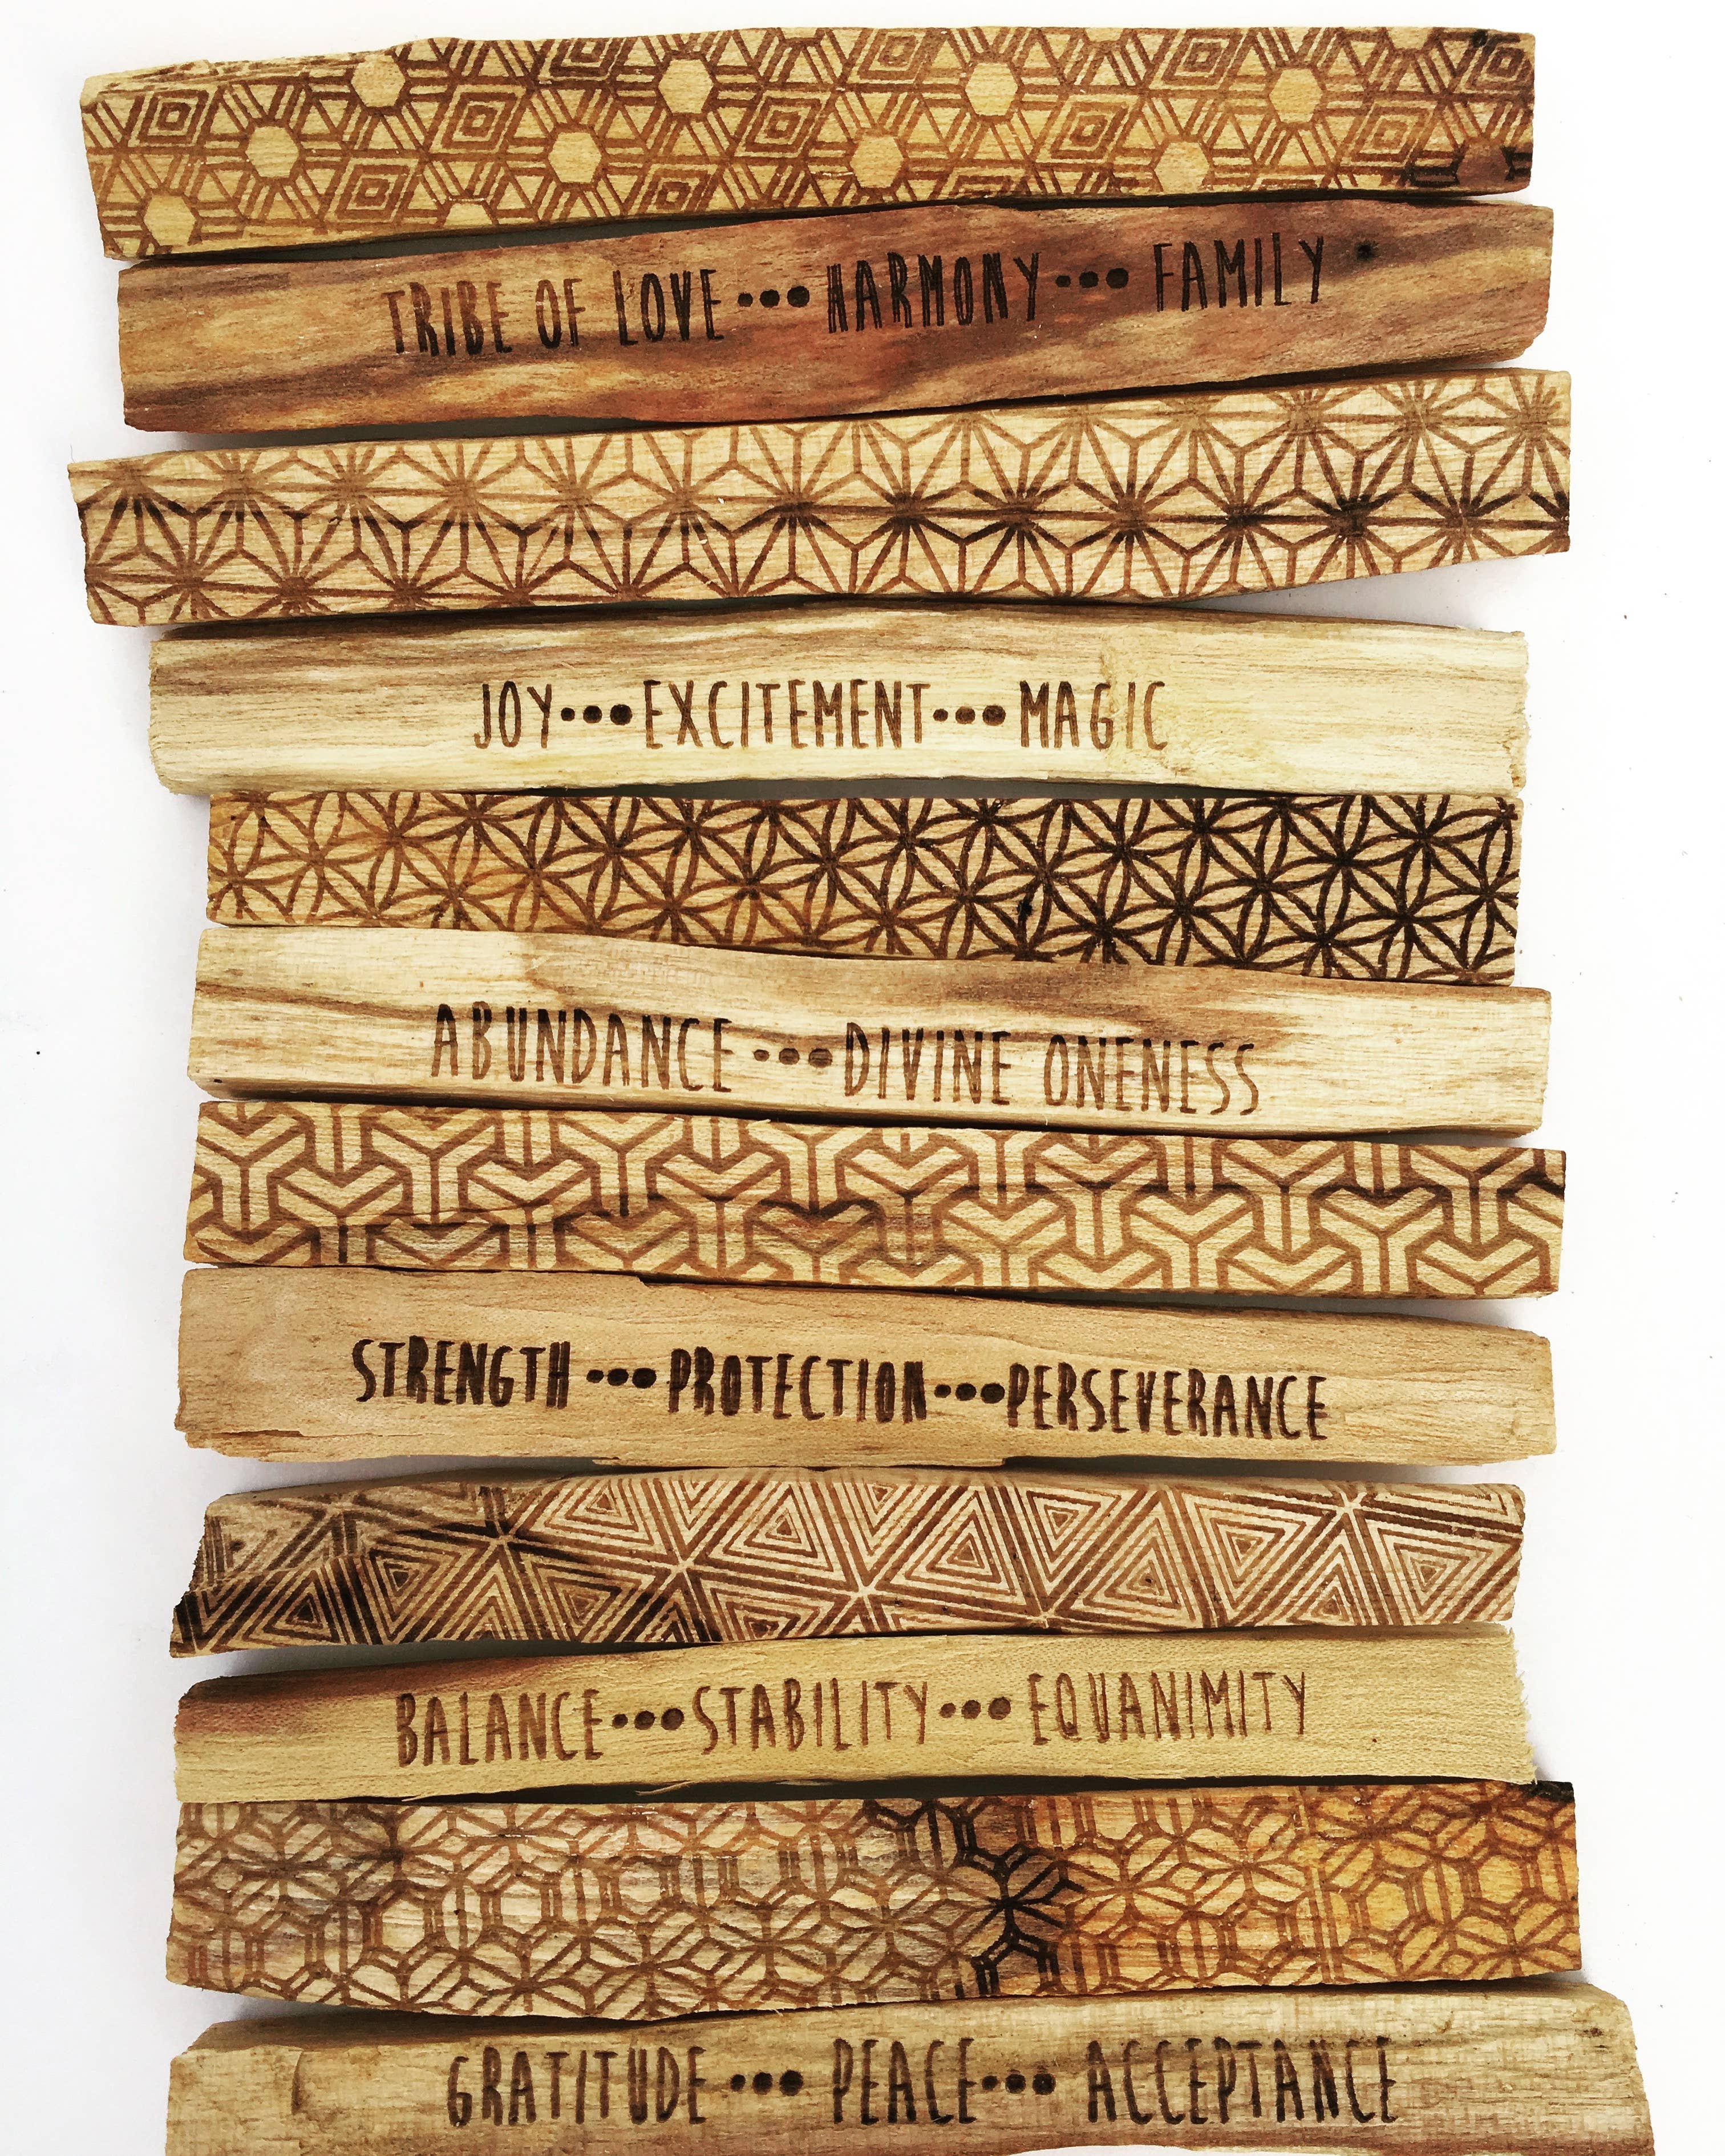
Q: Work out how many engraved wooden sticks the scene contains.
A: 12